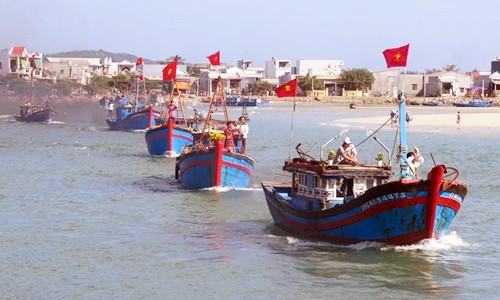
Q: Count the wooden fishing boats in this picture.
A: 5